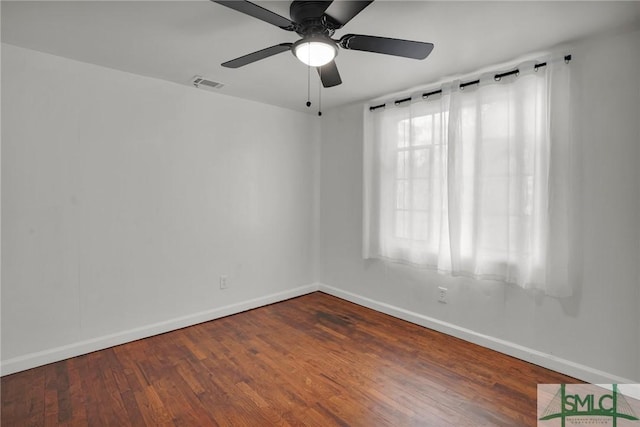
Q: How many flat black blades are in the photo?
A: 5